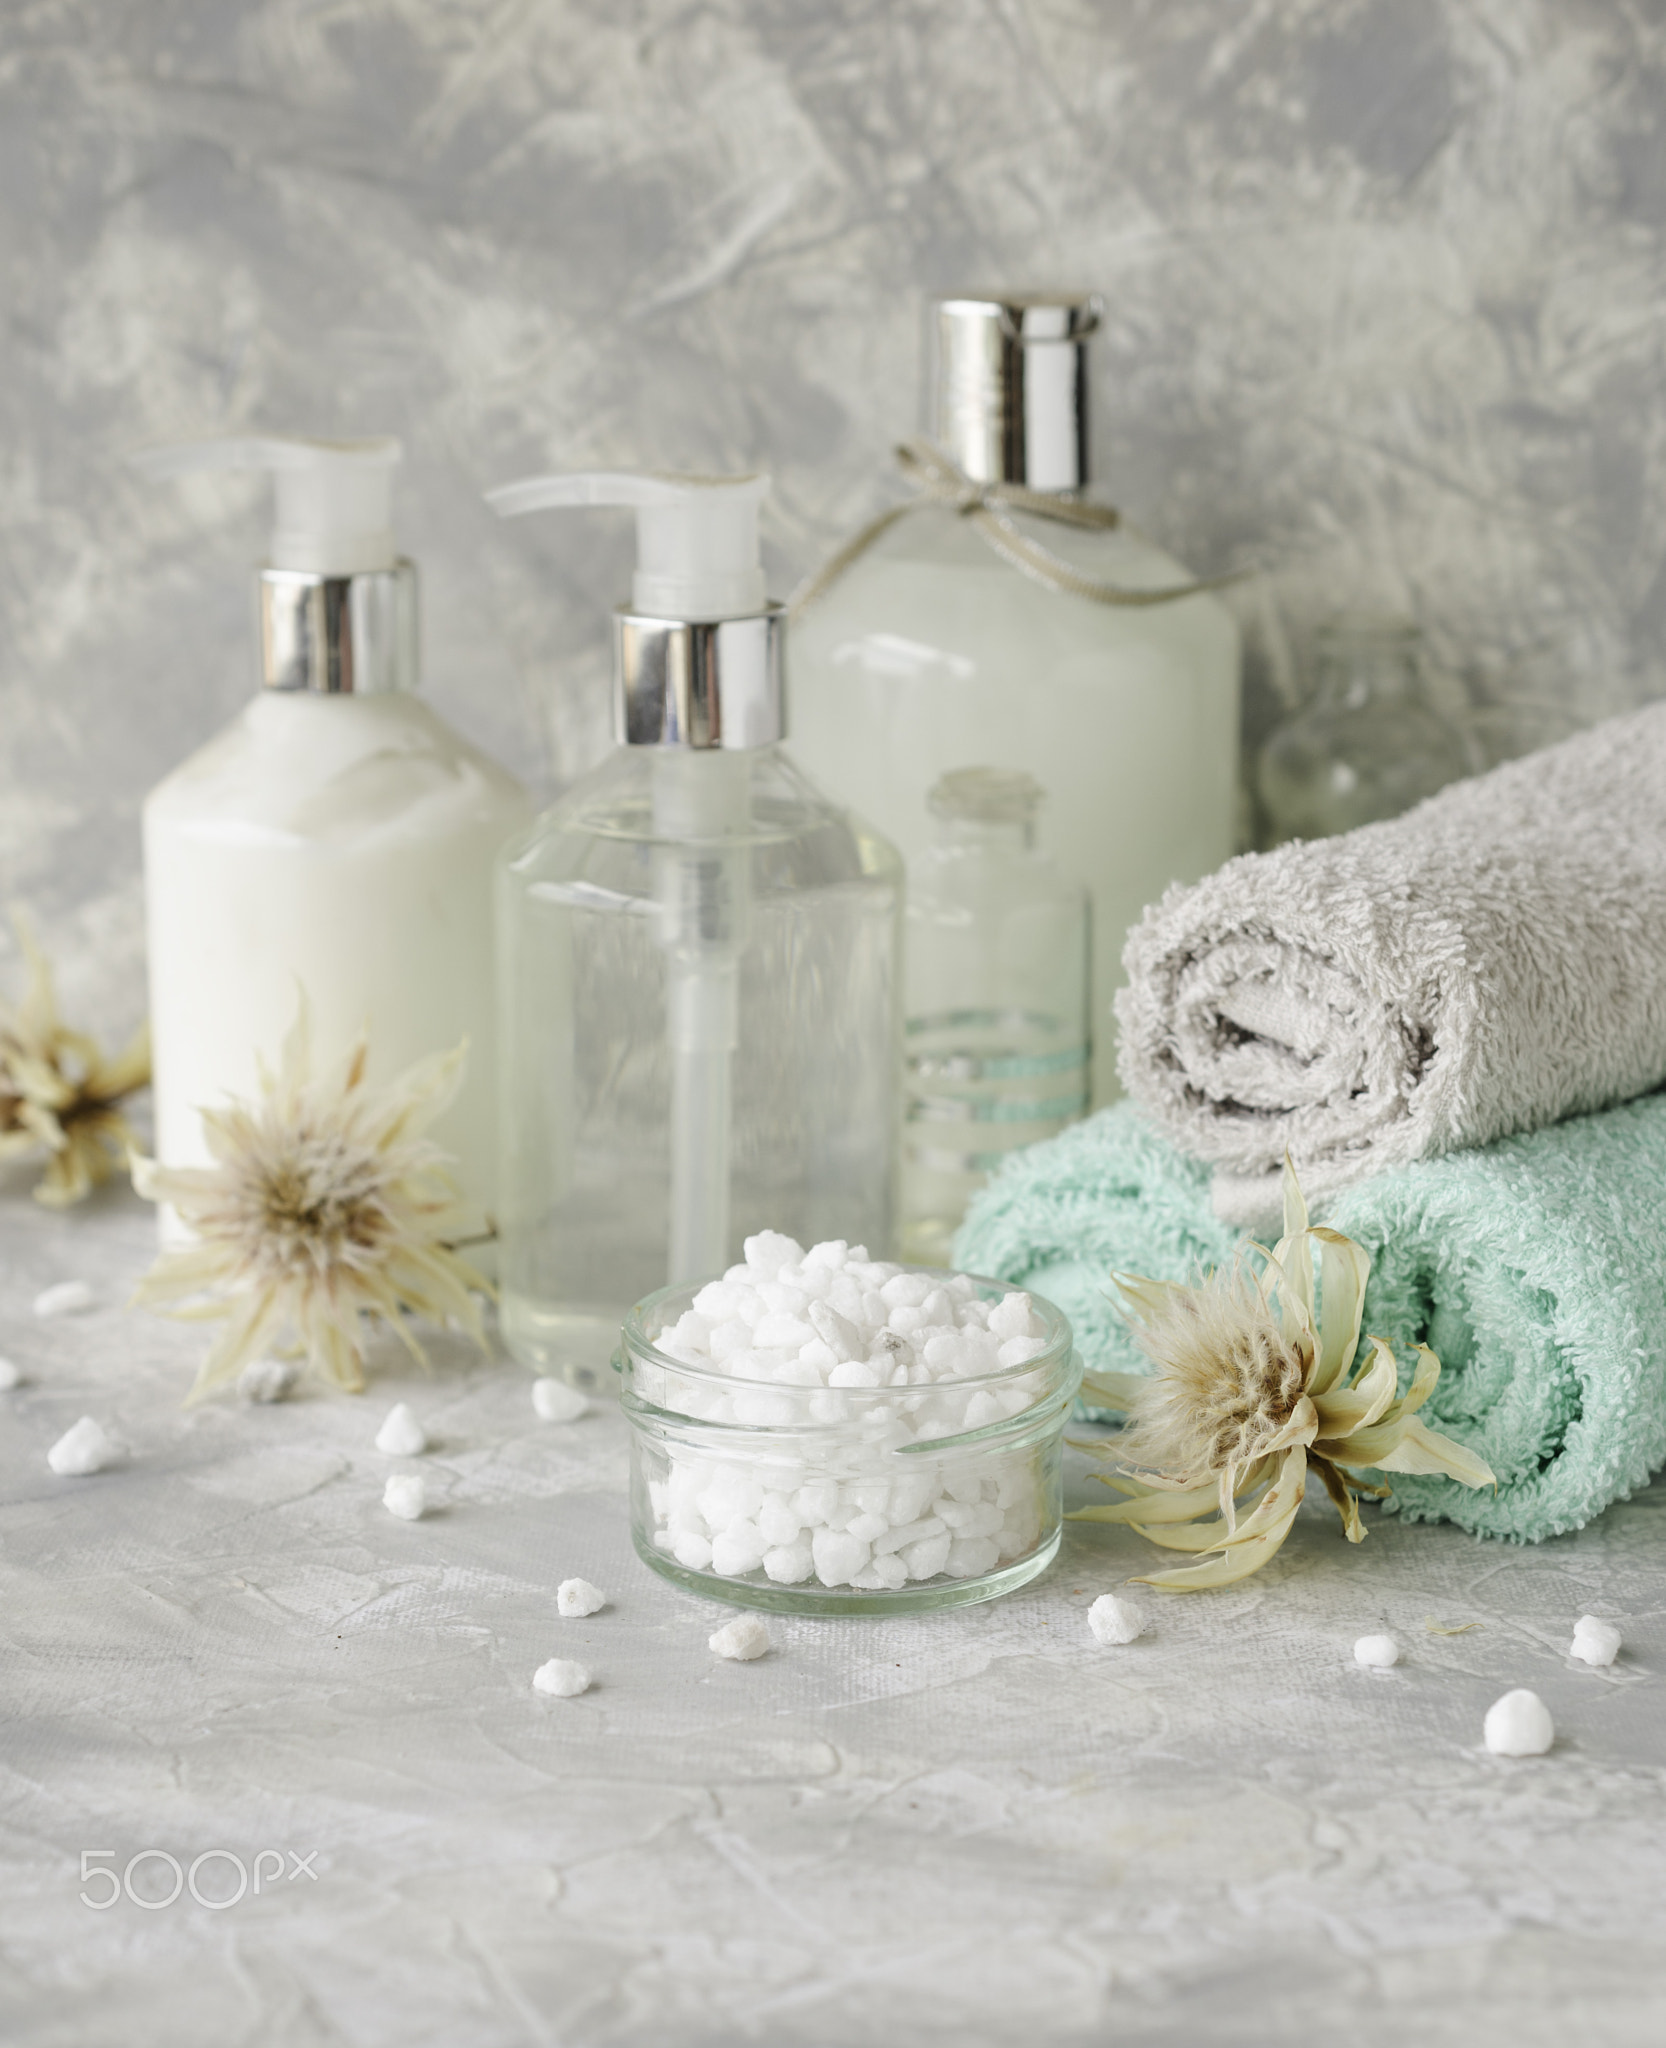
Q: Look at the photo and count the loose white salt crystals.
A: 14